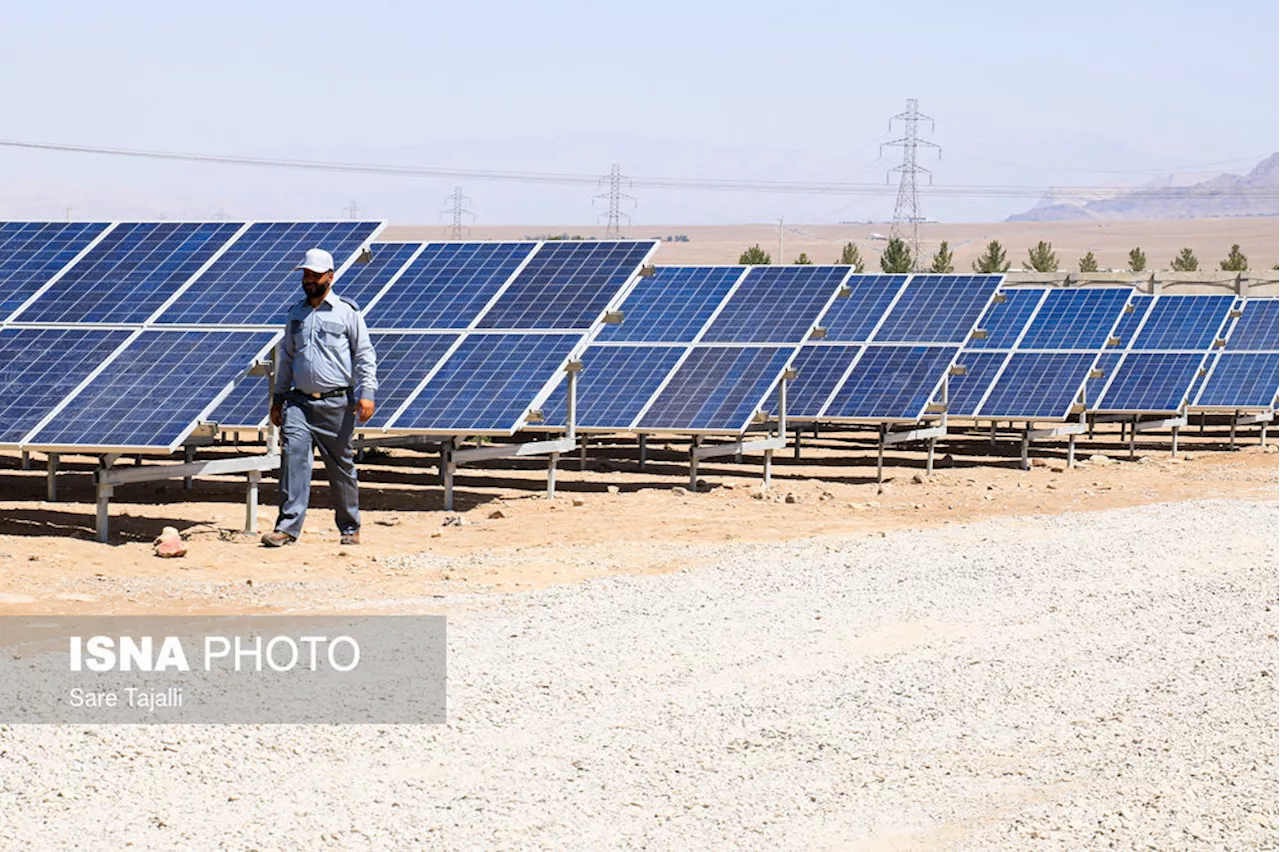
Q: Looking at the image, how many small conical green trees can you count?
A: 11